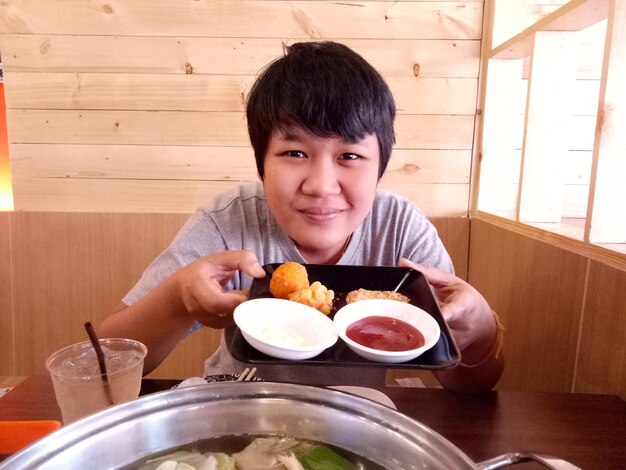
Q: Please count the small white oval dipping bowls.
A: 2